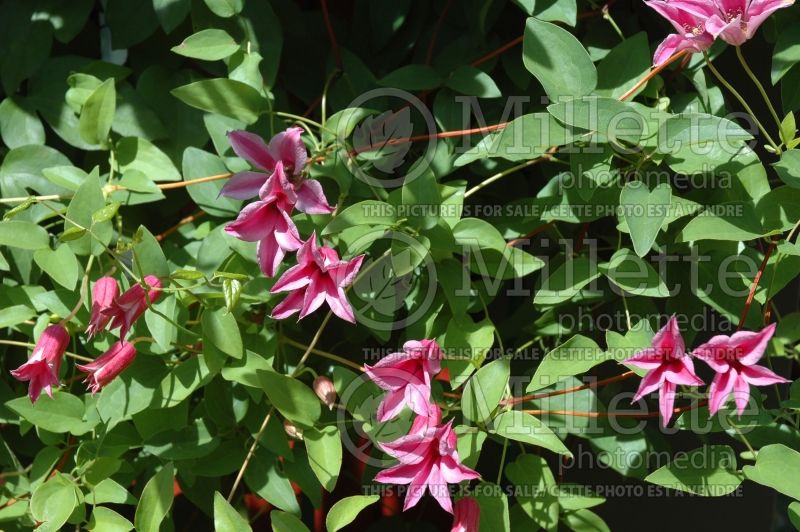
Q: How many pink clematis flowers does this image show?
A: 14